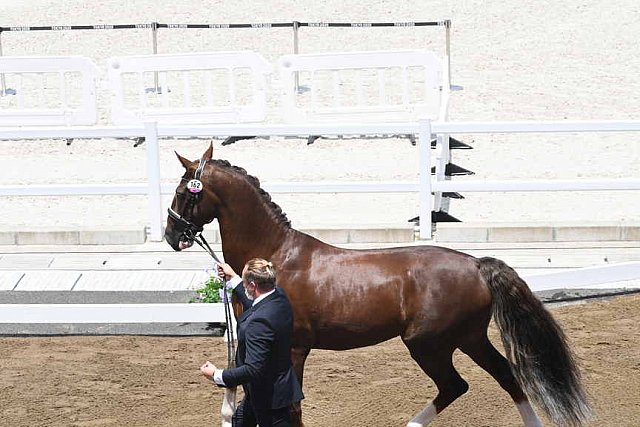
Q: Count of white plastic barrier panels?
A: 3